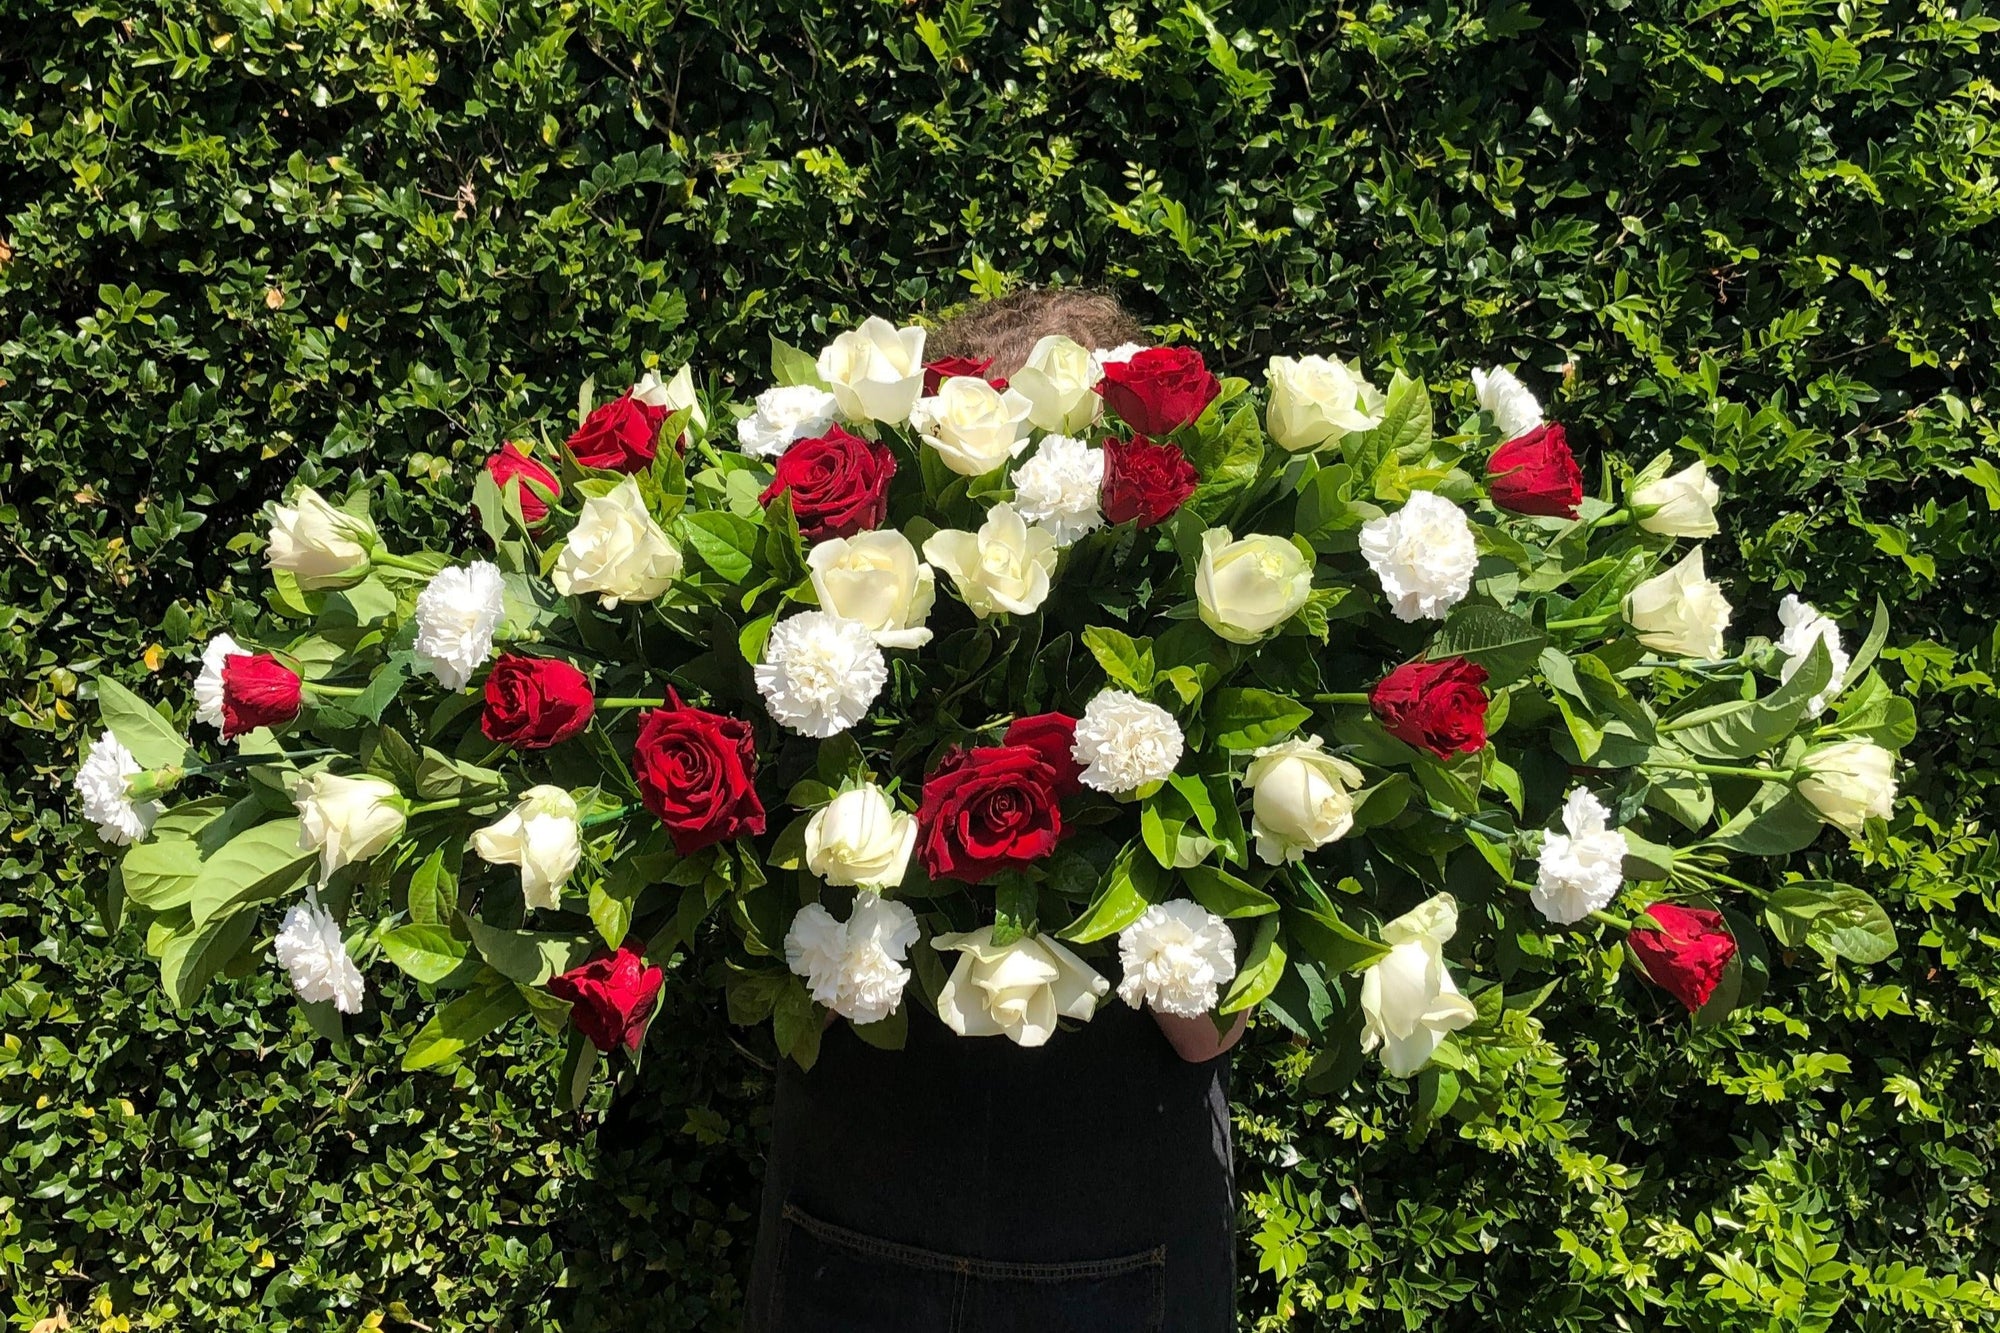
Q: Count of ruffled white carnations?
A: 15